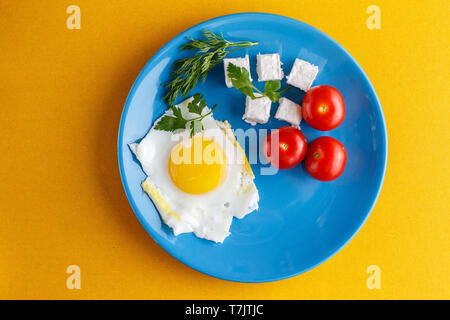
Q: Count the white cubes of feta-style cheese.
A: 5